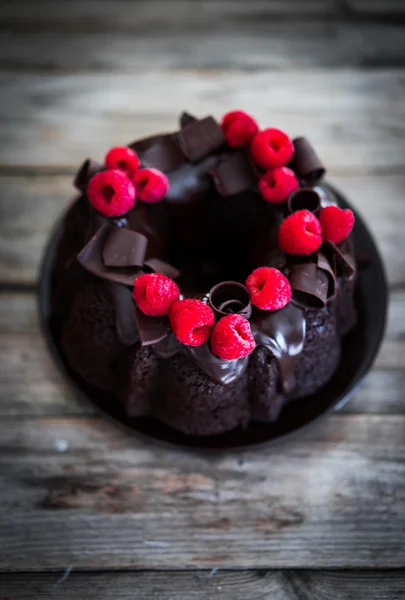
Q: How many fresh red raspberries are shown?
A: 12